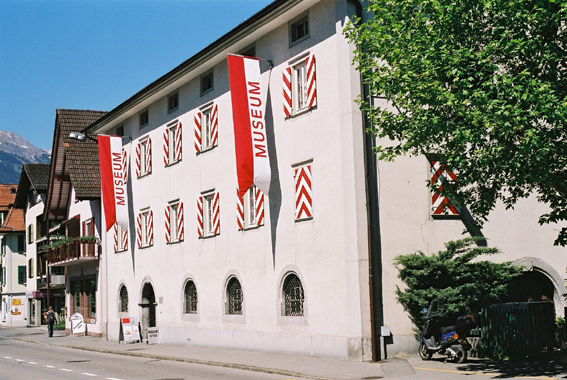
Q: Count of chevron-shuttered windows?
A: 12